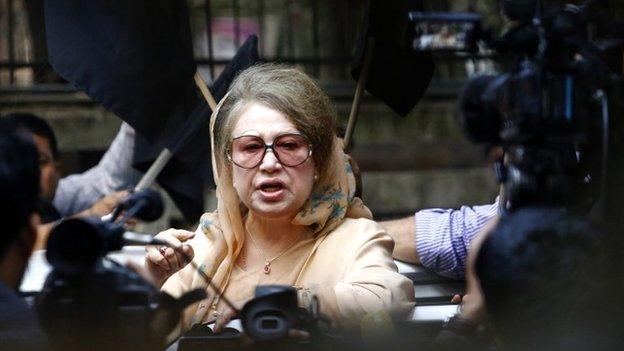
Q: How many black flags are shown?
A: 3